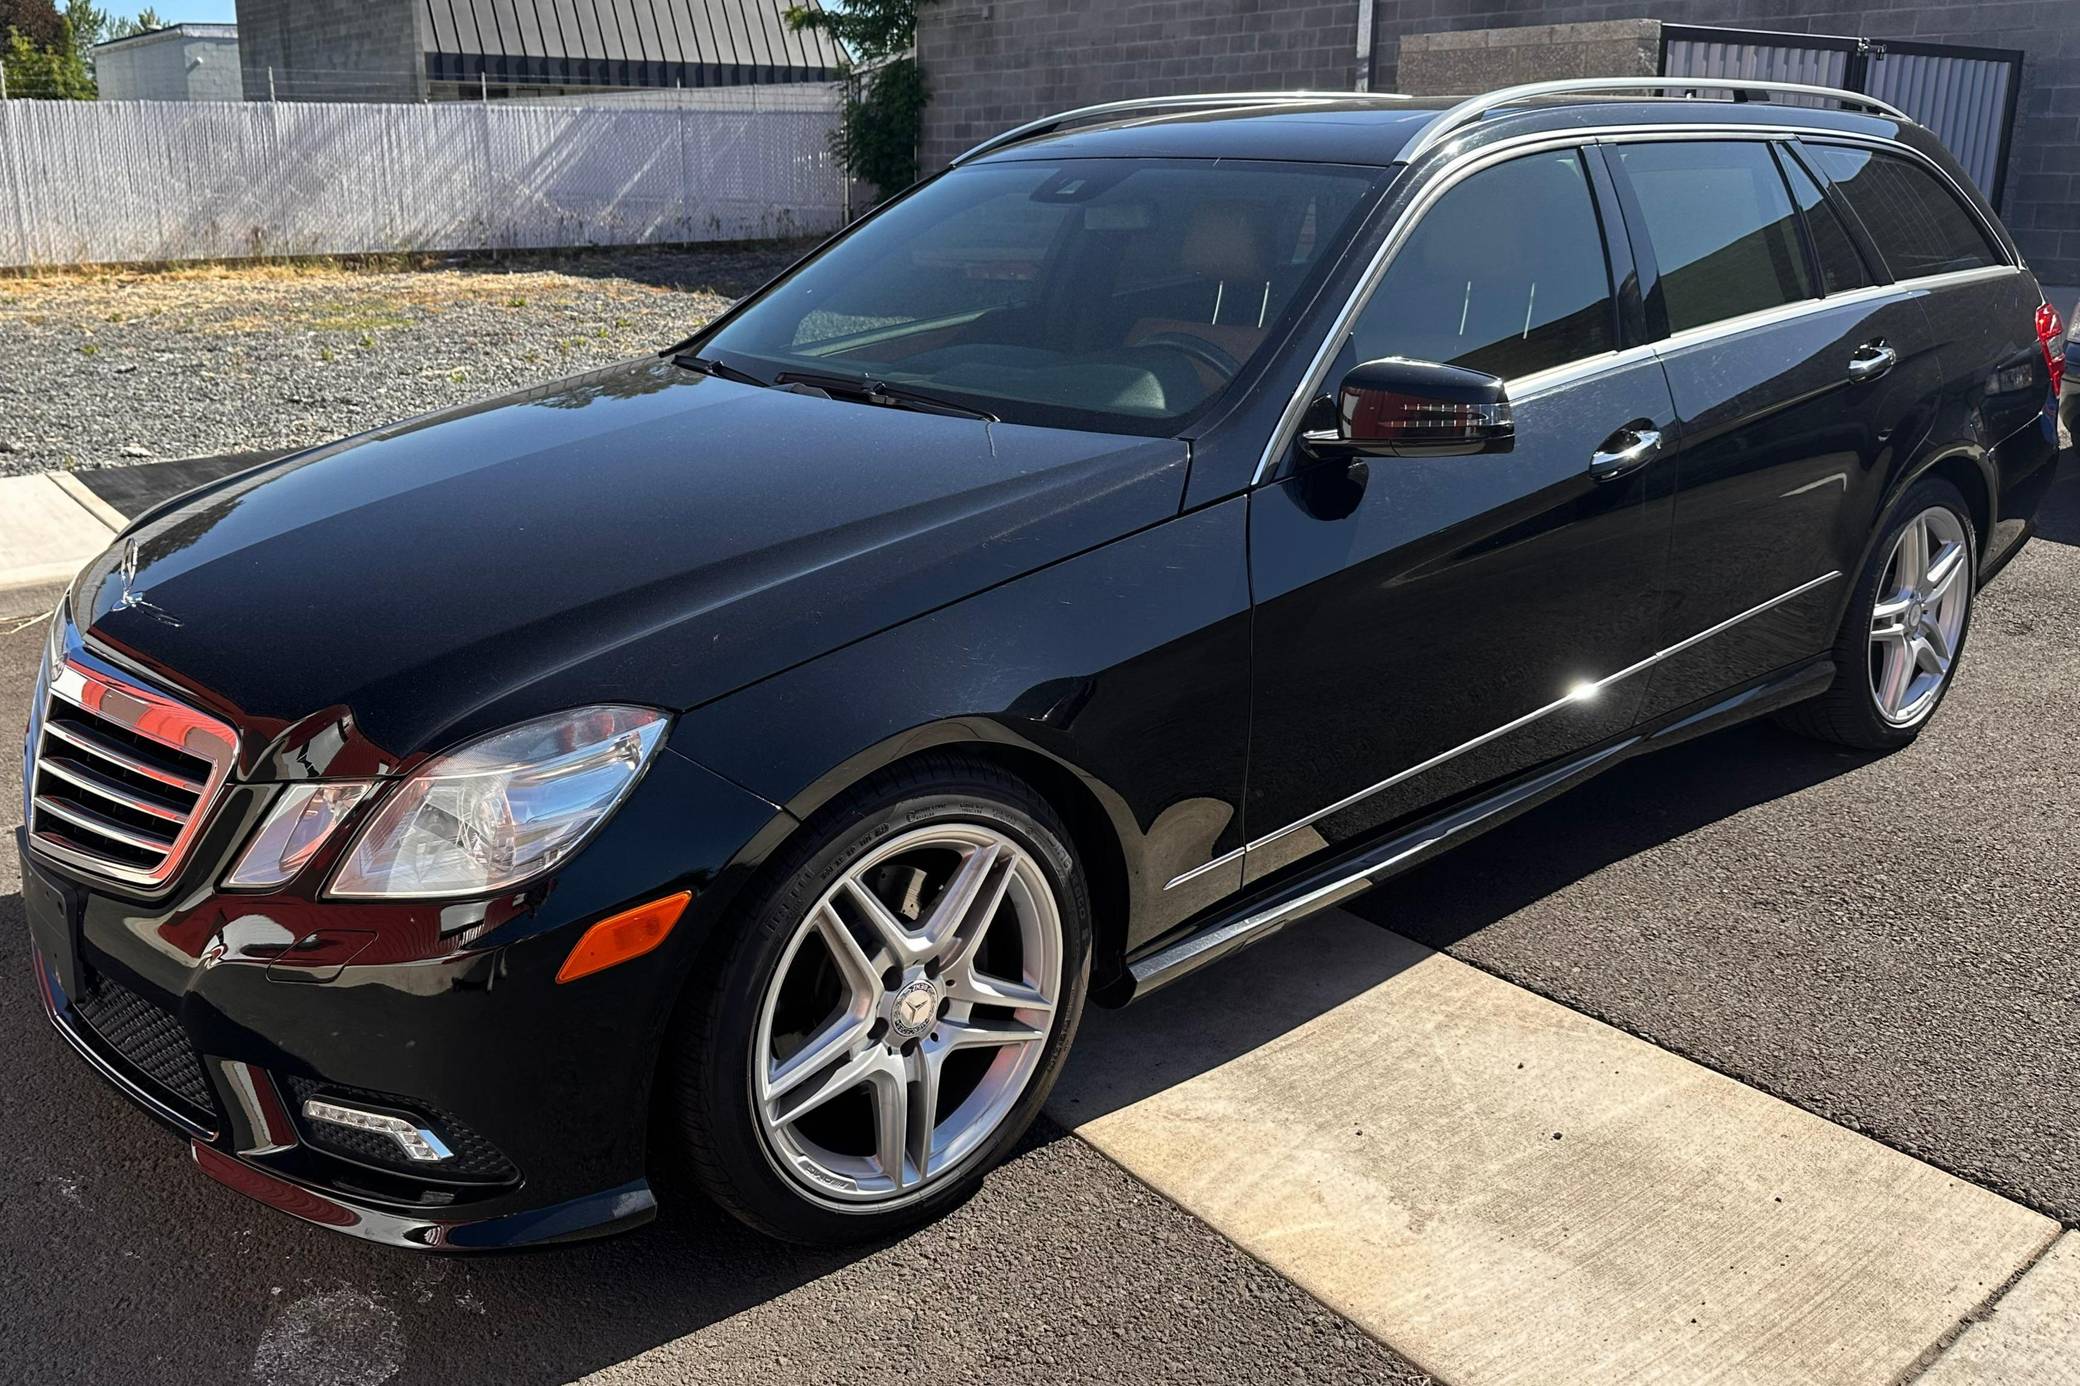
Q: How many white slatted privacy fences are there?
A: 1